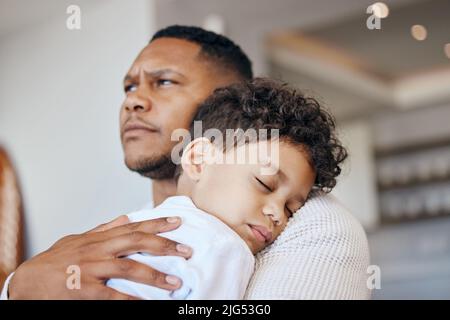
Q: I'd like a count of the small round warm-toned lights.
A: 3